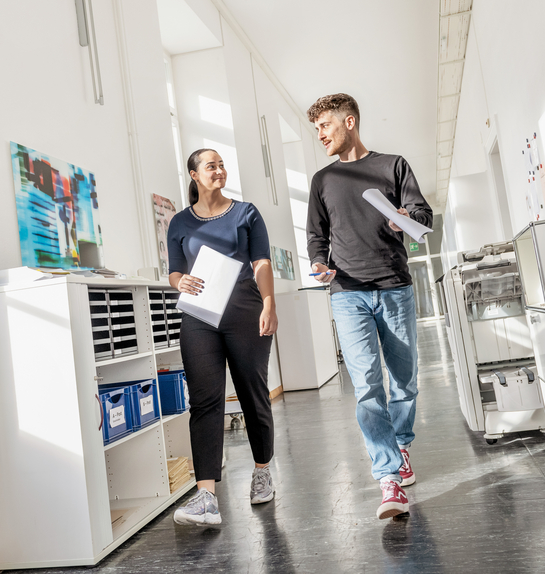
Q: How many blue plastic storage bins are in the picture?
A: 3